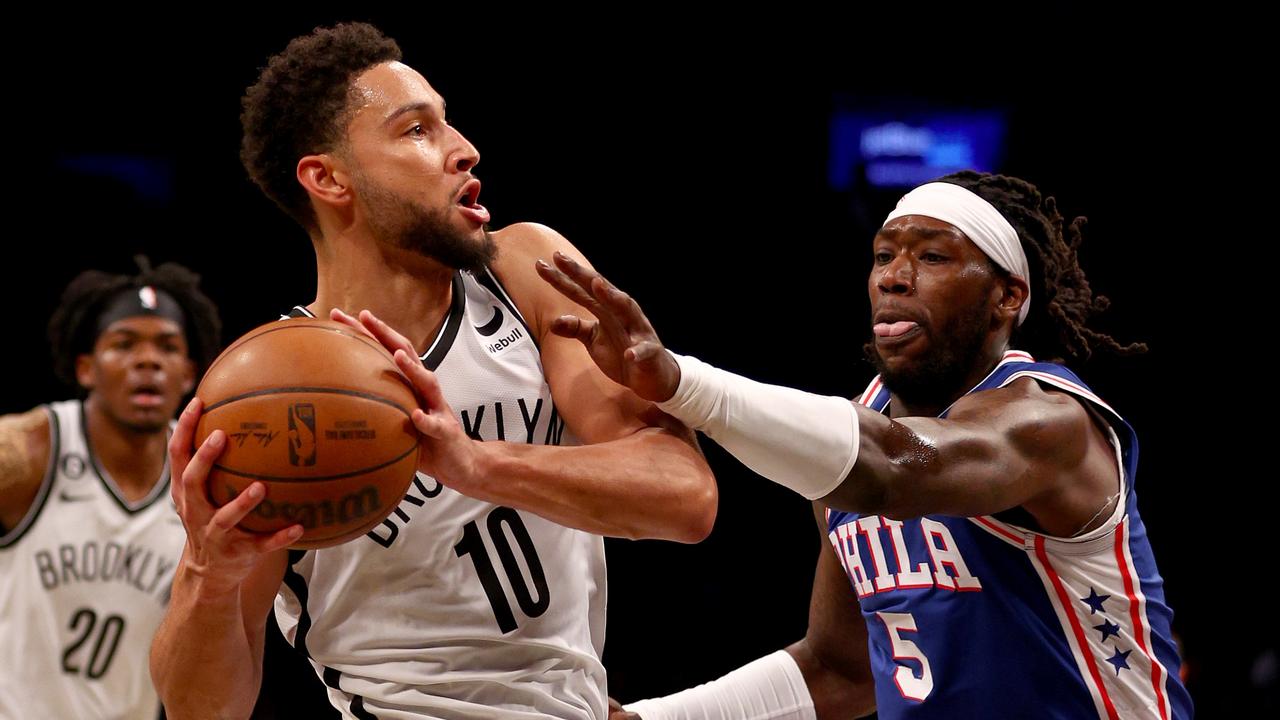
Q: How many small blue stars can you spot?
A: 3